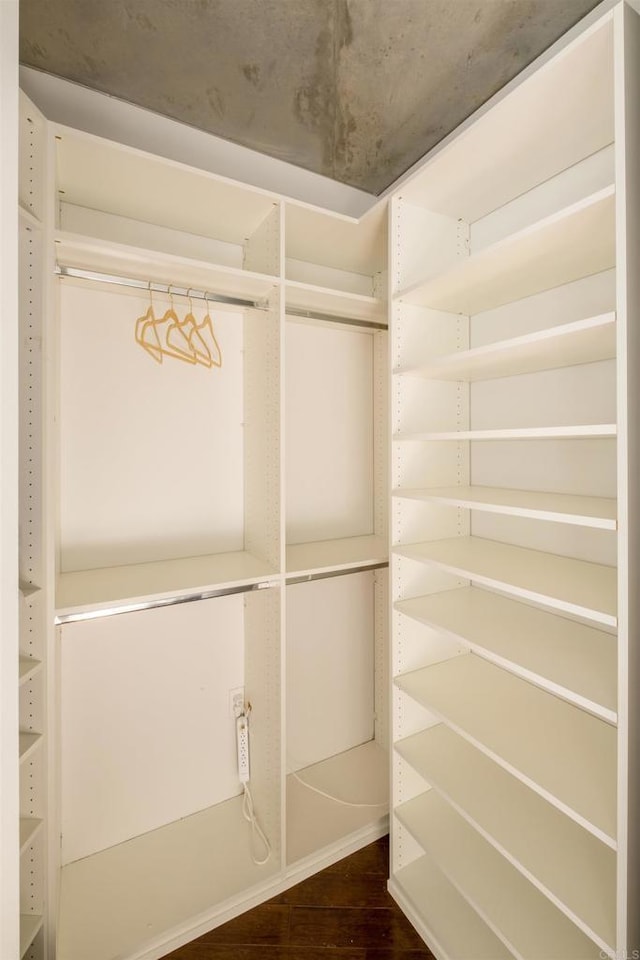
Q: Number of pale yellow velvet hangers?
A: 4